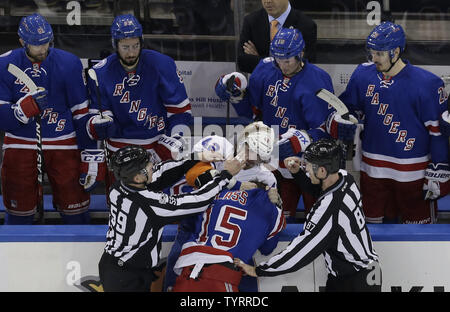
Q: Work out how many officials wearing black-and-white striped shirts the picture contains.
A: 2